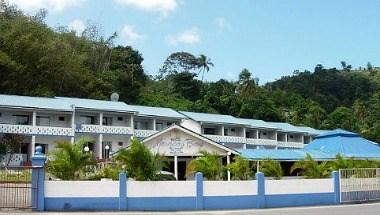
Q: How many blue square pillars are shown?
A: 5